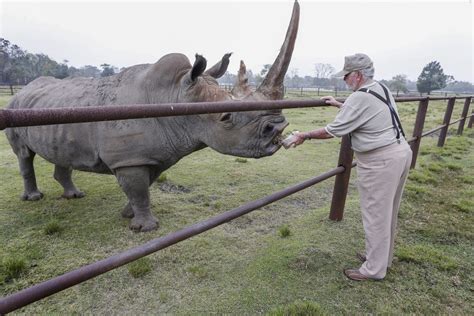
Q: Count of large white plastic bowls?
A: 0